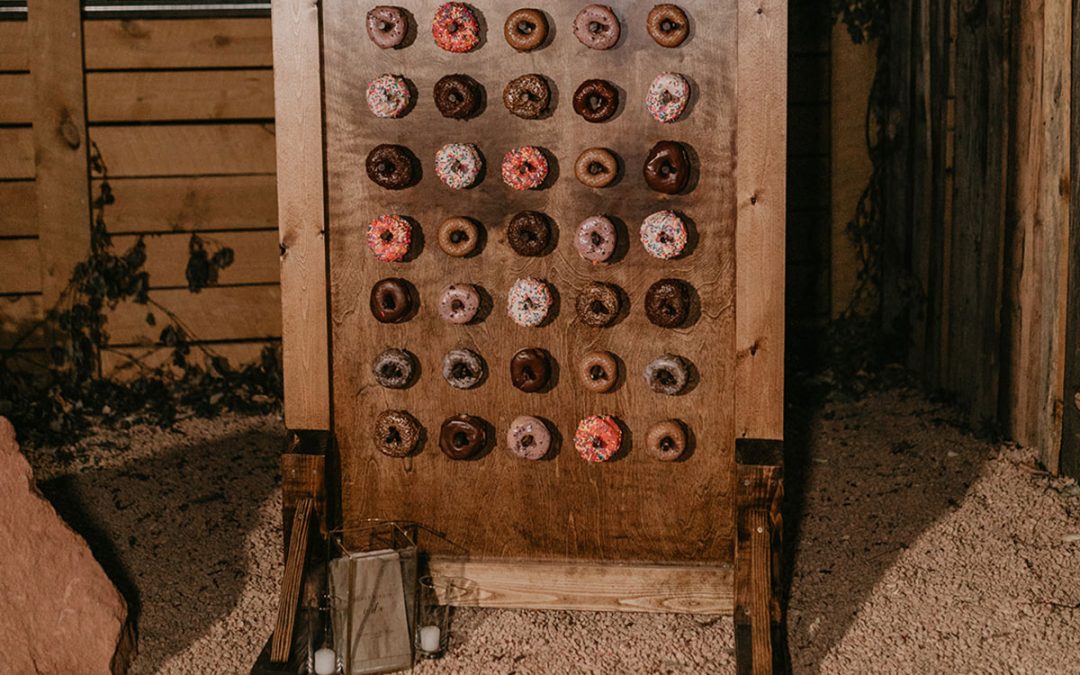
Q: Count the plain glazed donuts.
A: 6